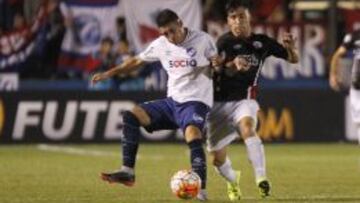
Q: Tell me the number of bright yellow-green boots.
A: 2